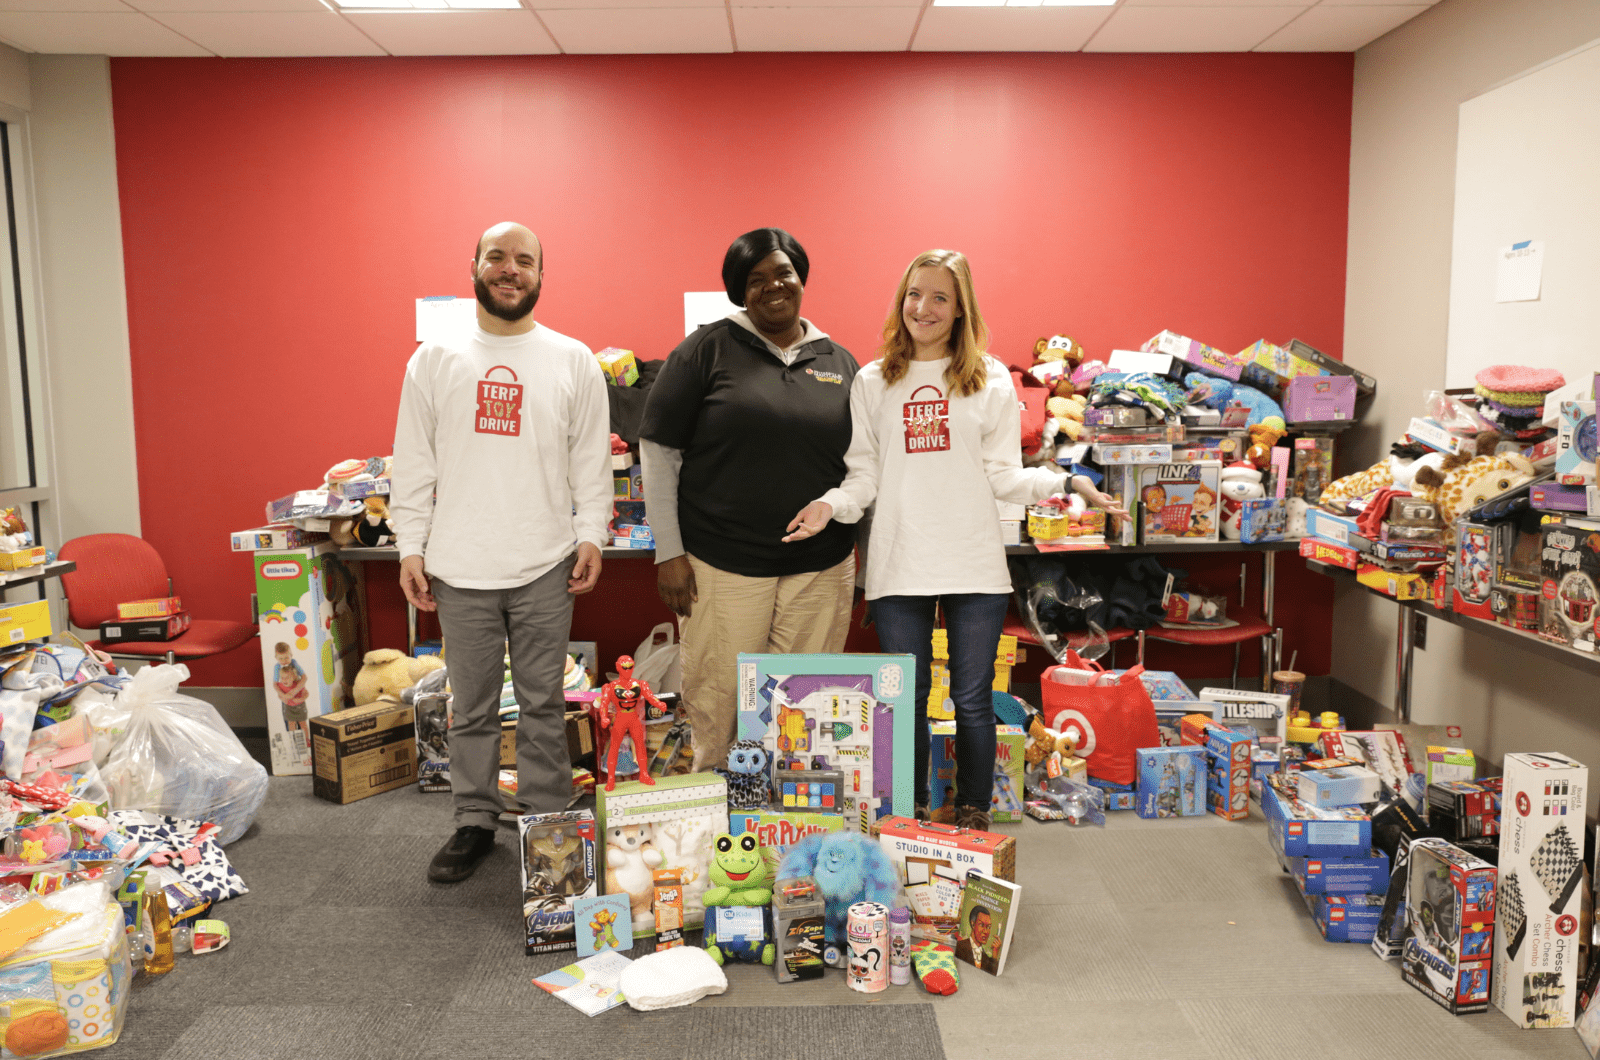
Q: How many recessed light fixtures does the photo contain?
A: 2